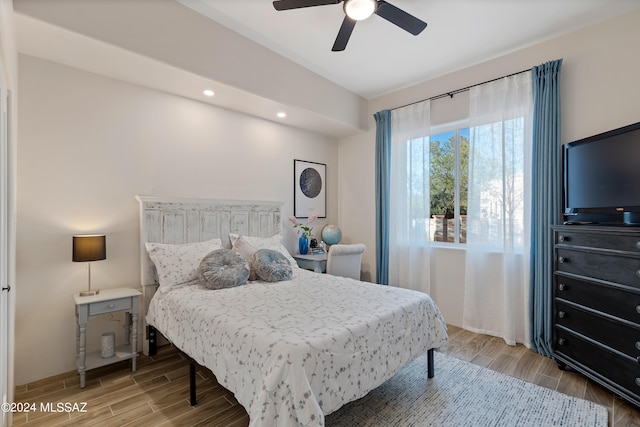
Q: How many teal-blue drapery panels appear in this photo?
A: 2